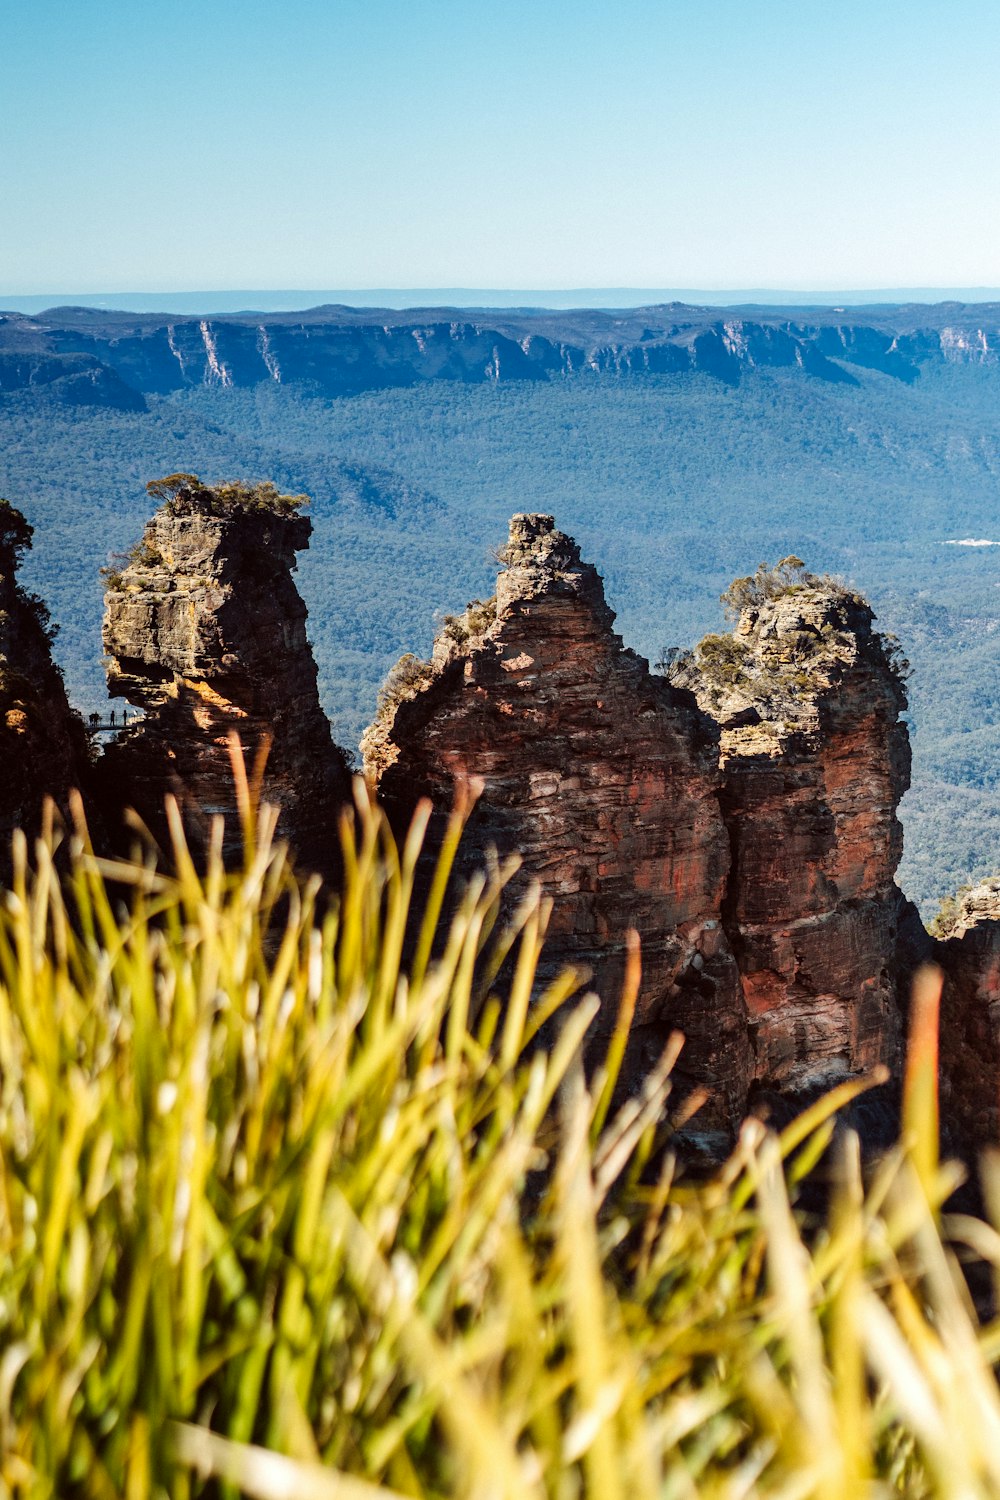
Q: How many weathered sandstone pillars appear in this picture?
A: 3